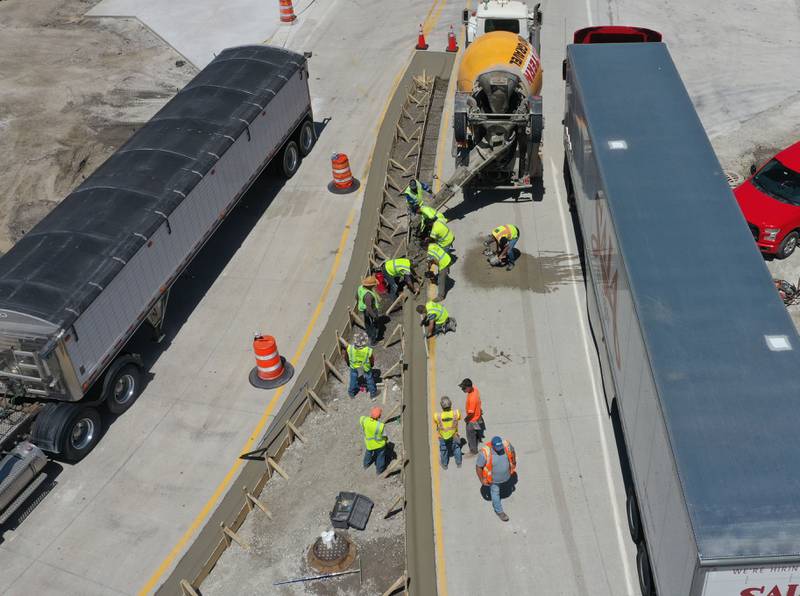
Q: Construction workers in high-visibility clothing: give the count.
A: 13